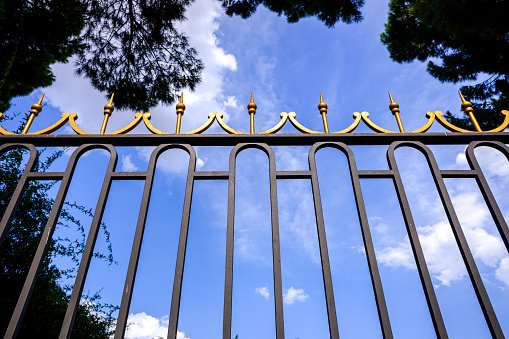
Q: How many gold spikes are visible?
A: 7